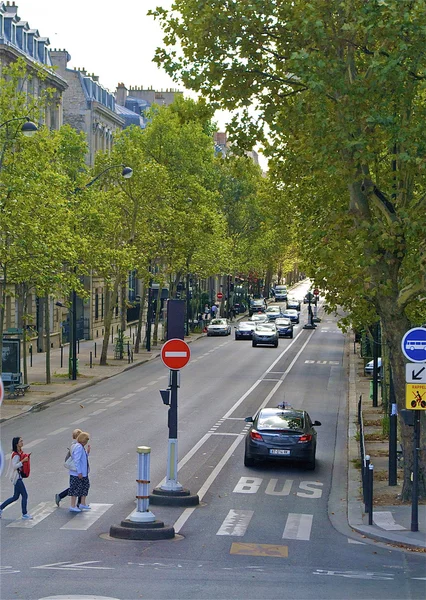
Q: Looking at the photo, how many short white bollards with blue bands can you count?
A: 1